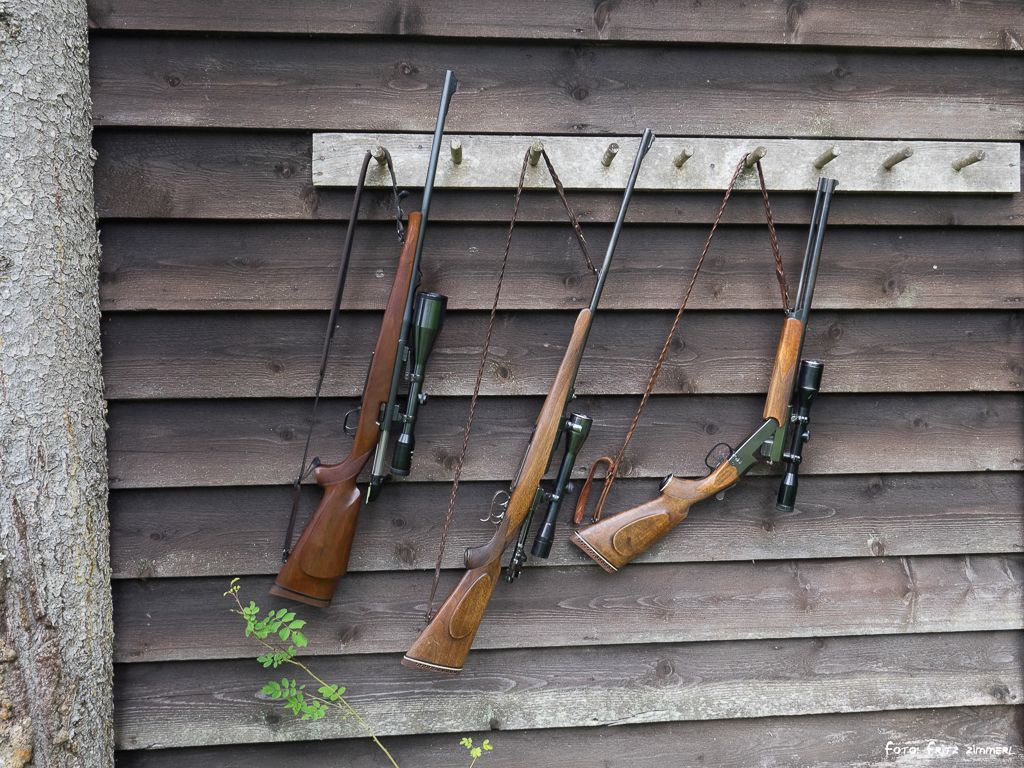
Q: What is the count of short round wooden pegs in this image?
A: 9